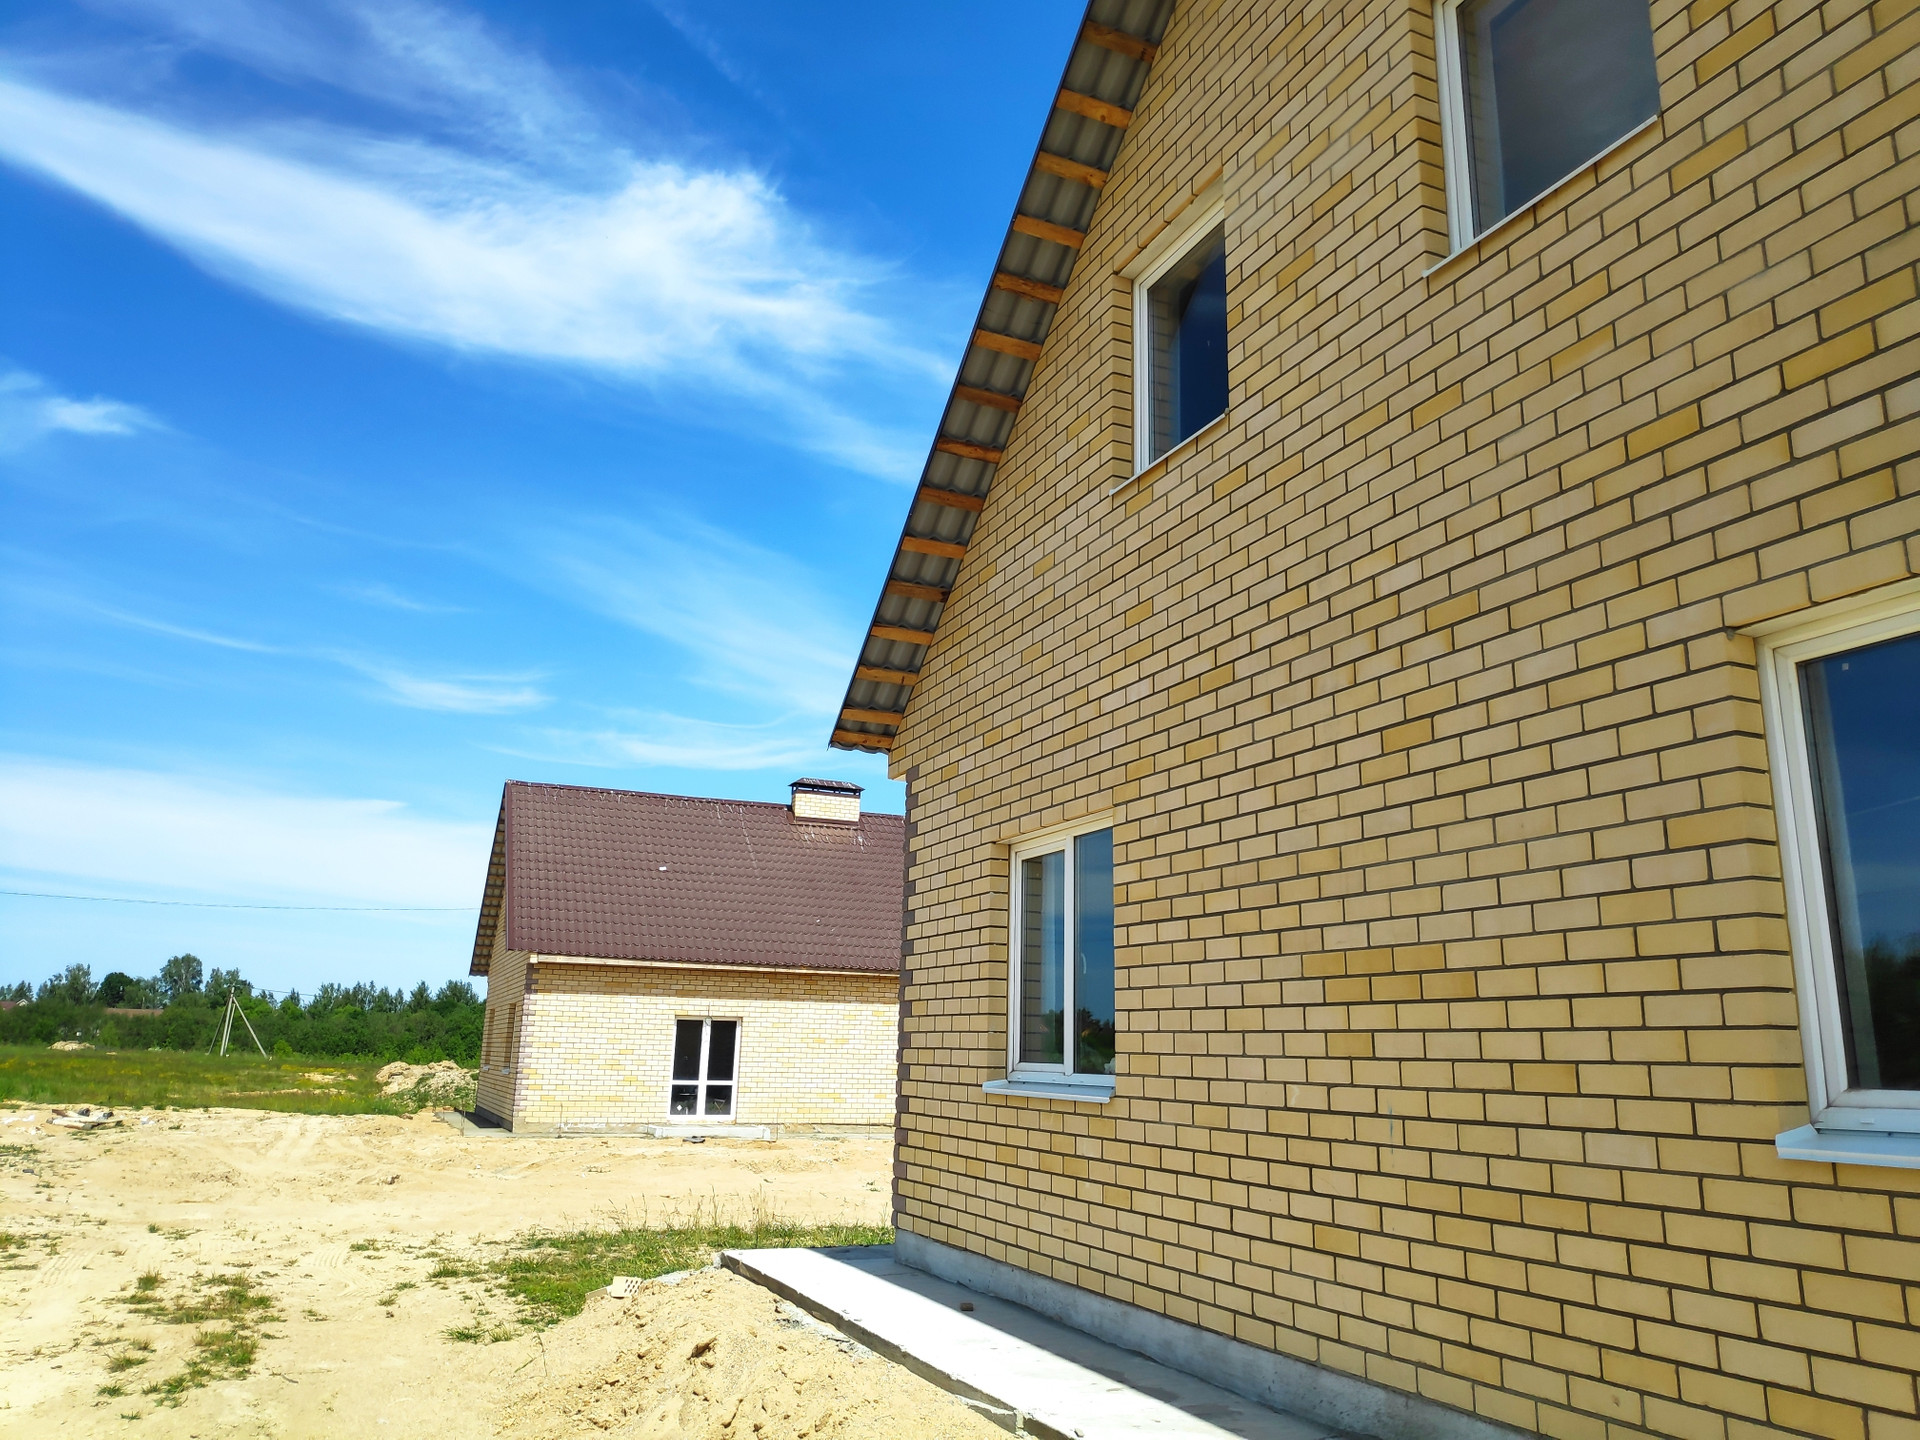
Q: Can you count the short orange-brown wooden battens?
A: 15